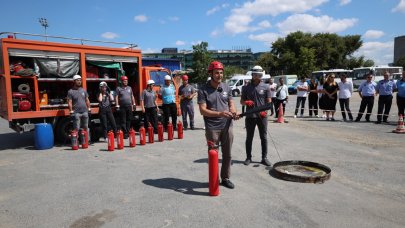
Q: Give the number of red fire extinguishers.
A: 11